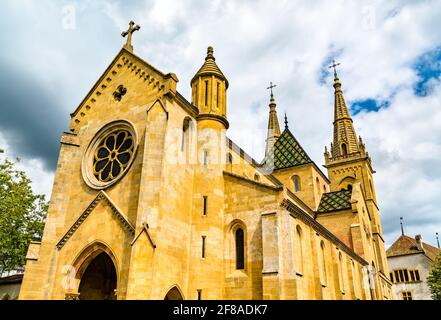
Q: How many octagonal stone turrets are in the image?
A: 1